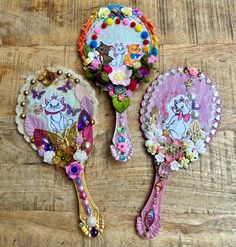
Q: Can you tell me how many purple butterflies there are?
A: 3